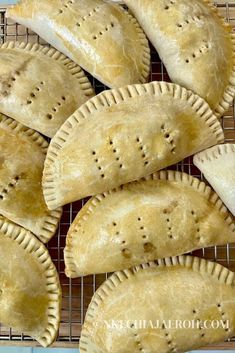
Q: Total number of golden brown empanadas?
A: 9